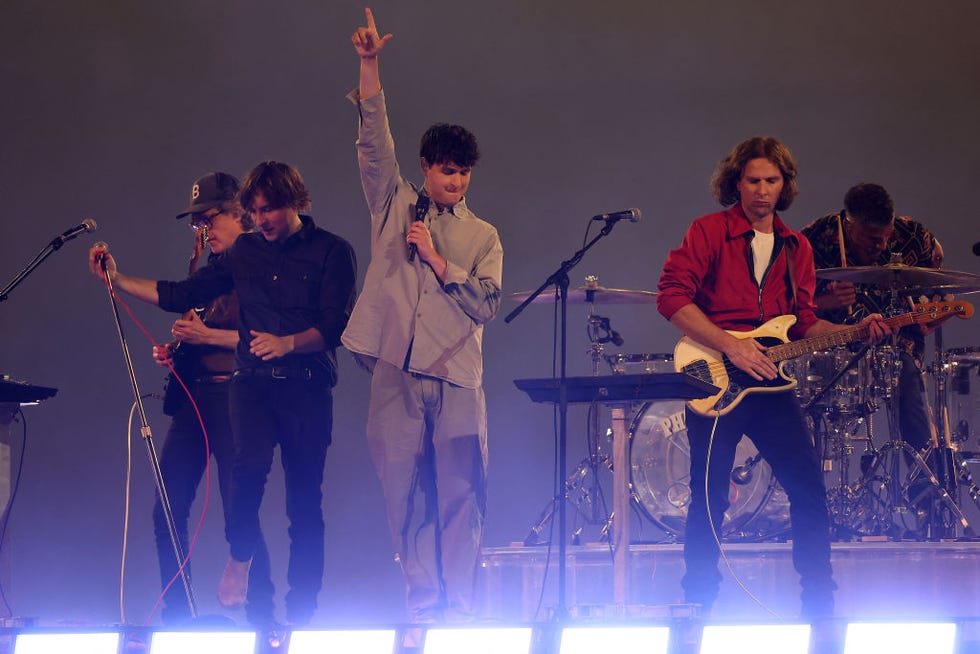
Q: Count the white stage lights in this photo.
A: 7